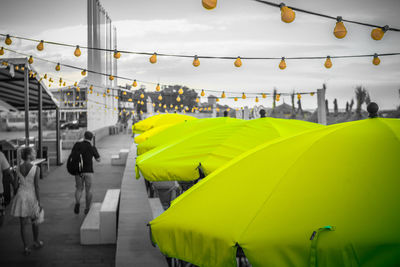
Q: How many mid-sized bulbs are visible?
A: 10